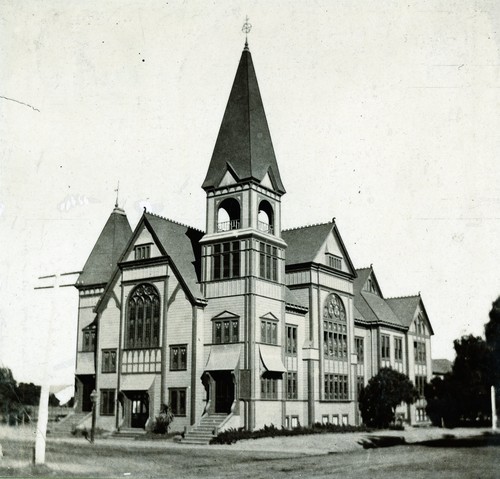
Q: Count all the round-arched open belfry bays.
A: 2